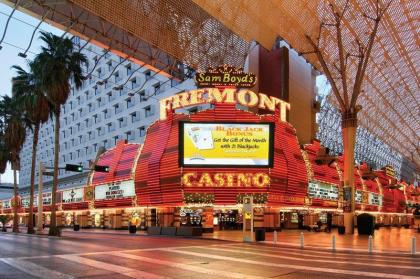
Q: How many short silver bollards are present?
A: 5